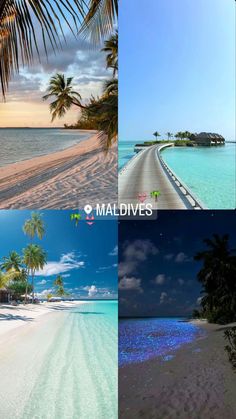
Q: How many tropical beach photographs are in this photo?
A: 4